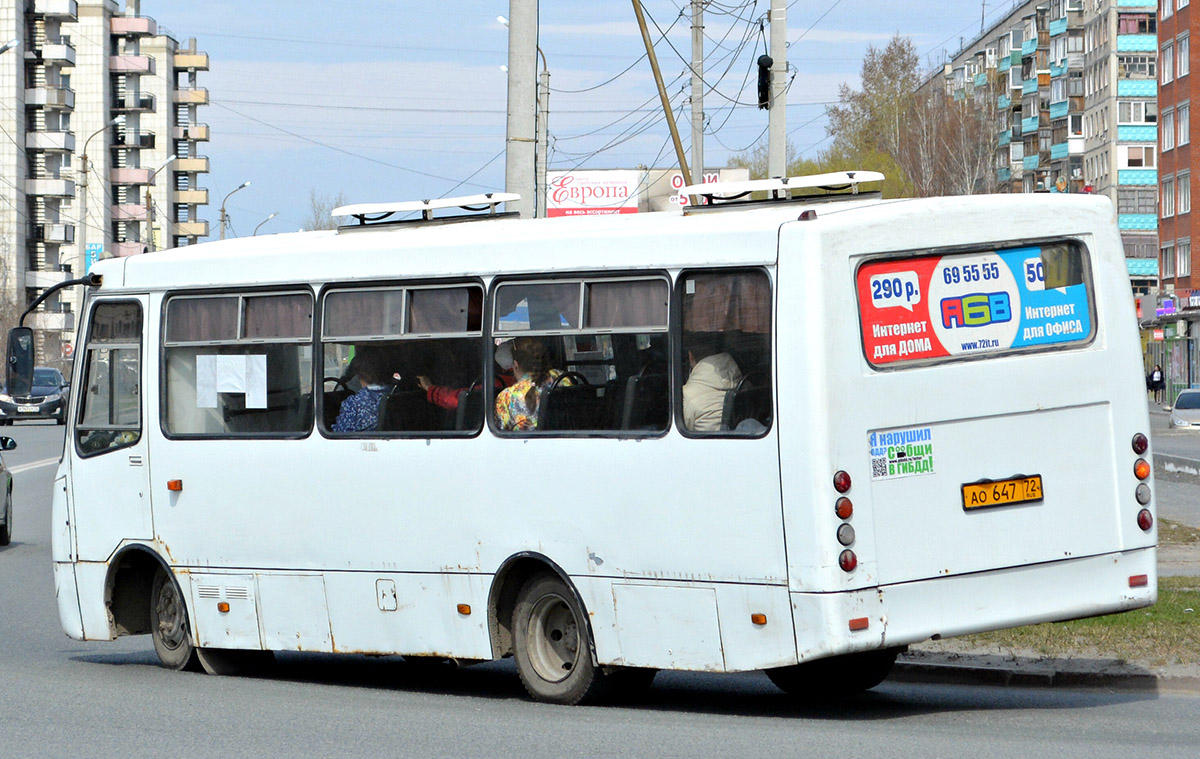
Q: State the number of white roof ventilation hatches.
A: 2